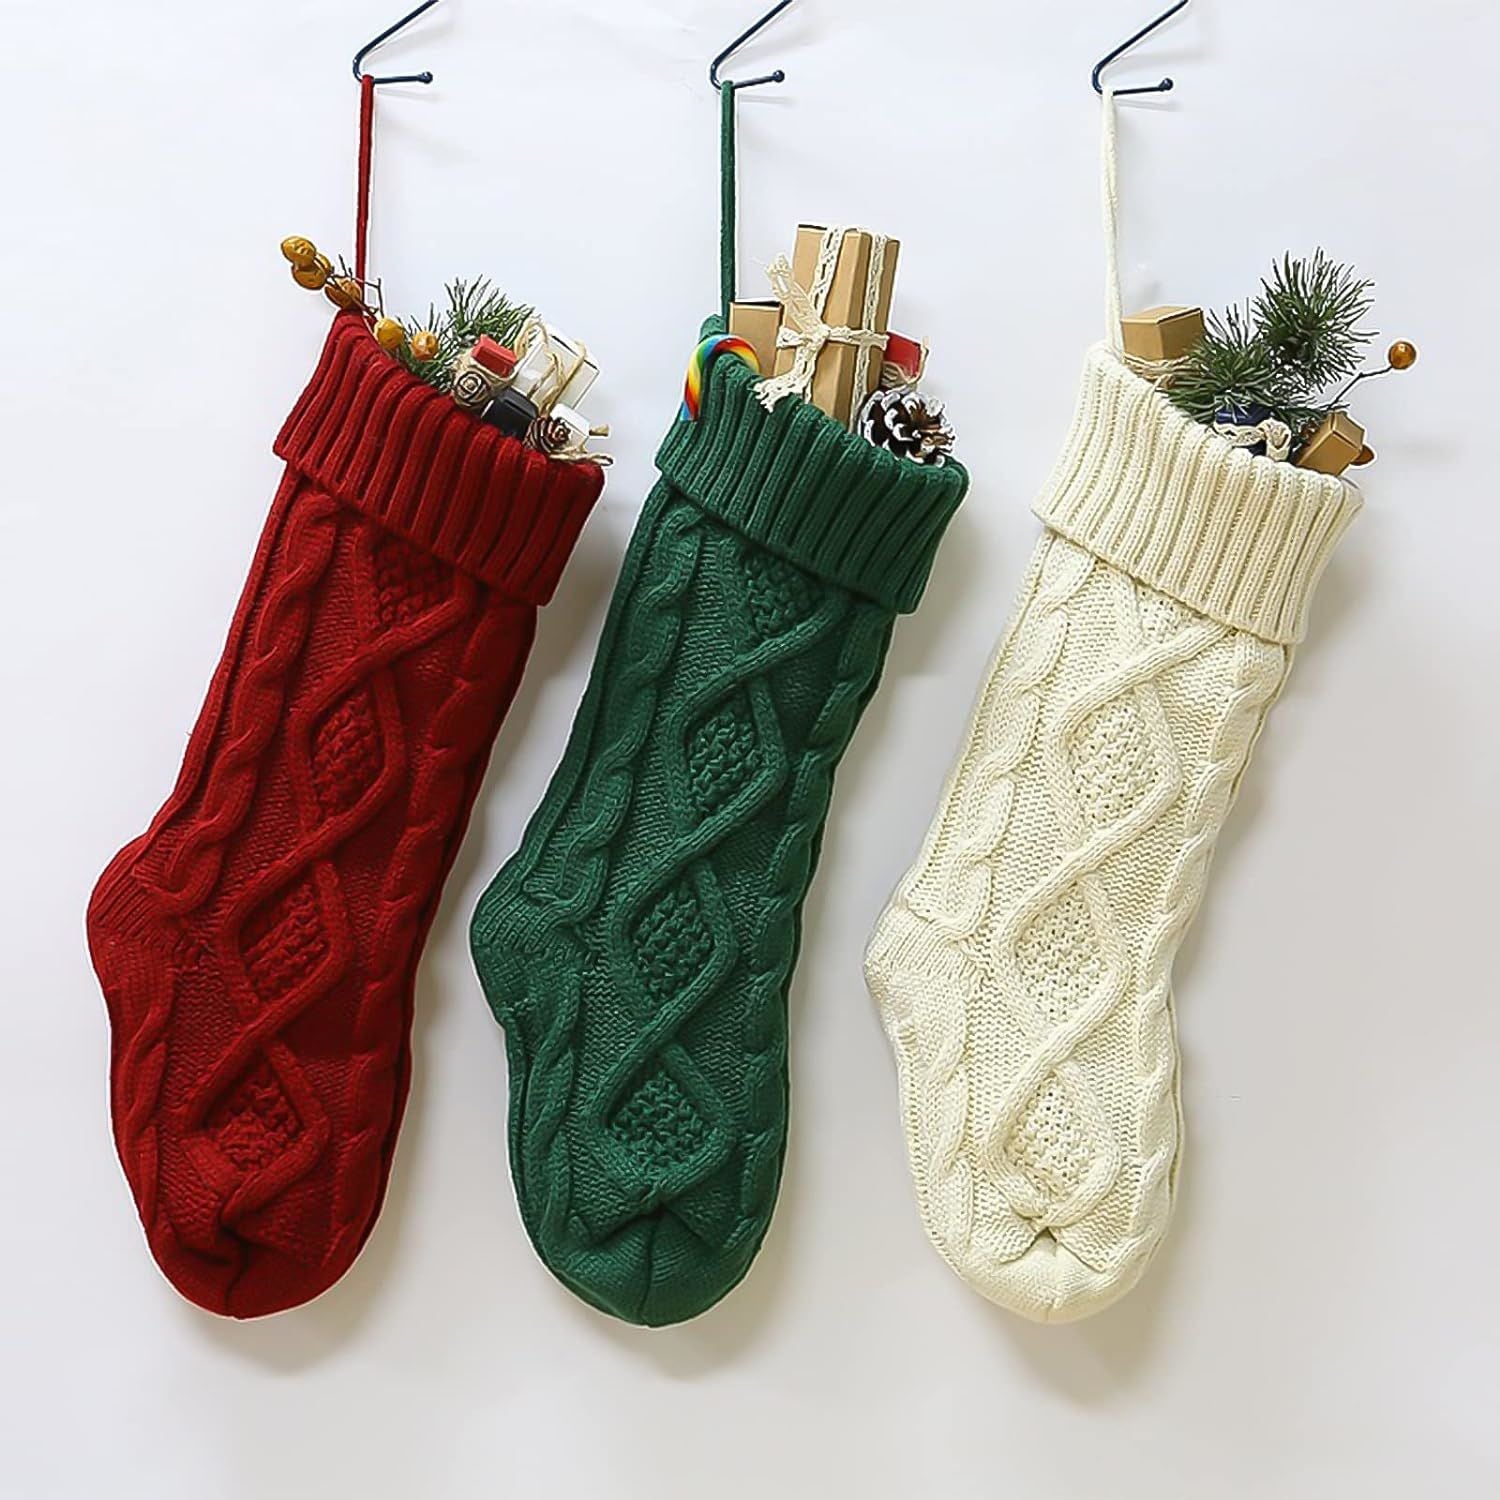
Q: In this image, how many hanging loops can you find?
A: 3